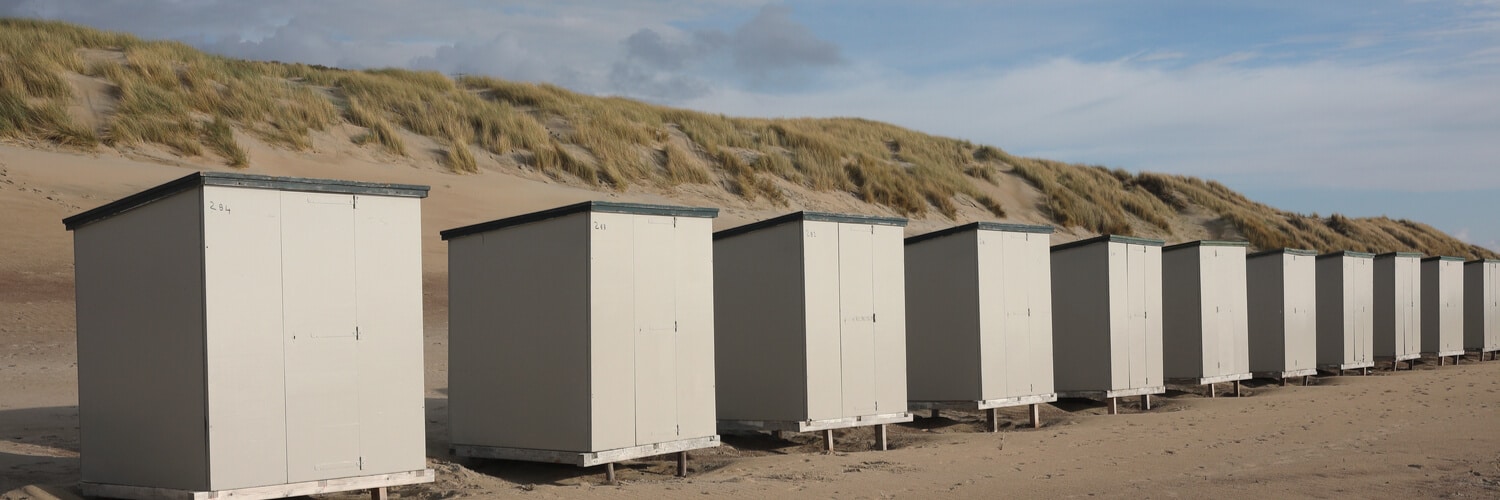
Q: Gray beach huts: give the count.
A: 11